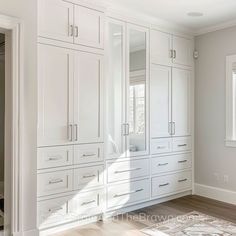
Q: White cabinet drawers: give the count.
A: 12